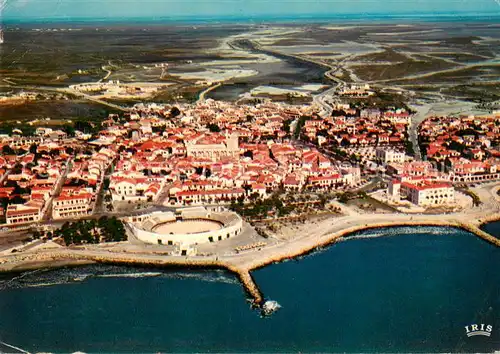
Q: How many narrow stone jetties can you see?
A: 2